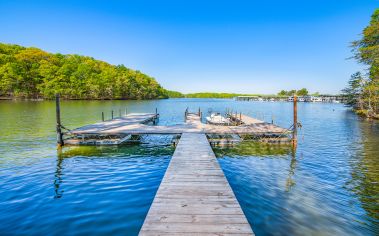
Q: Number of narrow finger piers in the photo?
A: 3